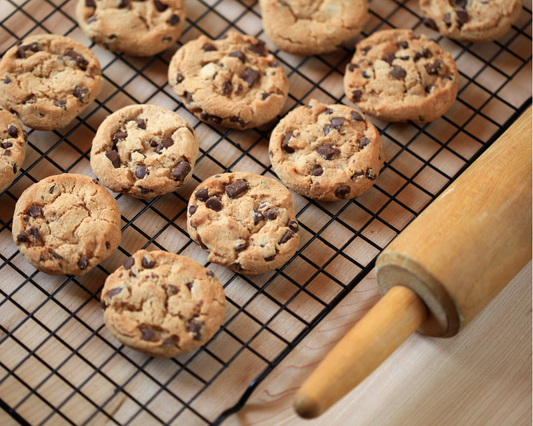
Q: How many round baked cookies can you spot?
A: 12